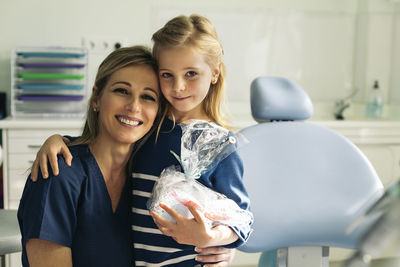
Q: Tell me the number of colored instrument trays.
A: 5